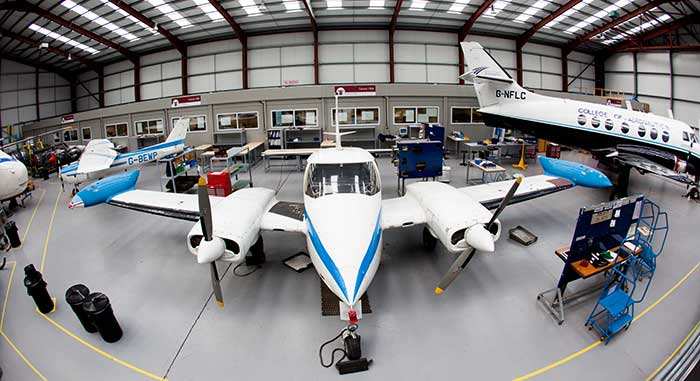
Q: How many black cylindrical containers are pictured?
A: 4